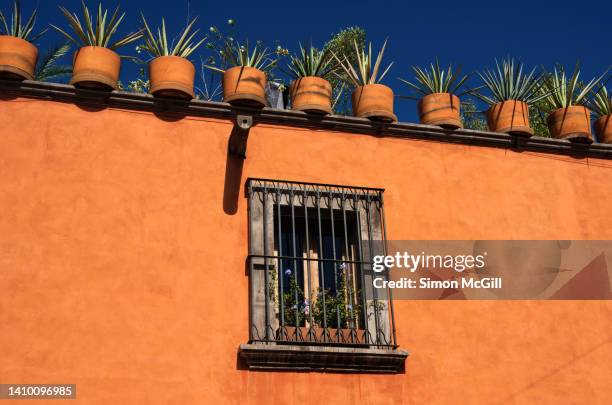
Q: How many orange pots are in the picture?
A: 10